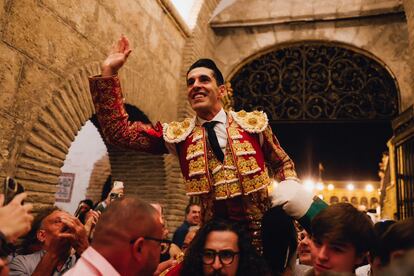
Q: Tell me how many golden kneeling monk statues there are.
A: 0